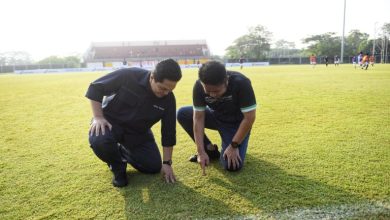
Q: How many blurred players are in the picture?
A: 8